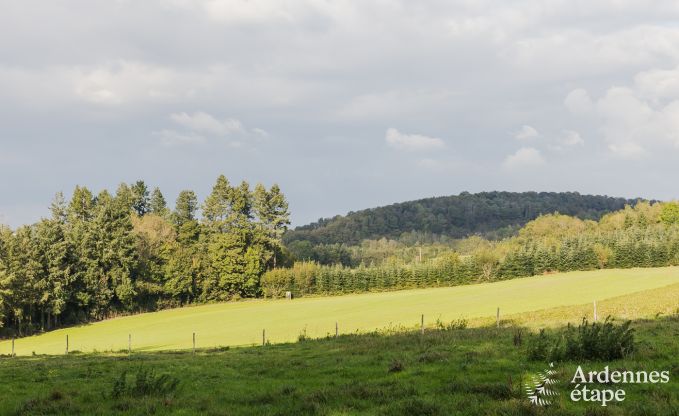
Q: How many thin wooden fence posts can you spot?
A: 9